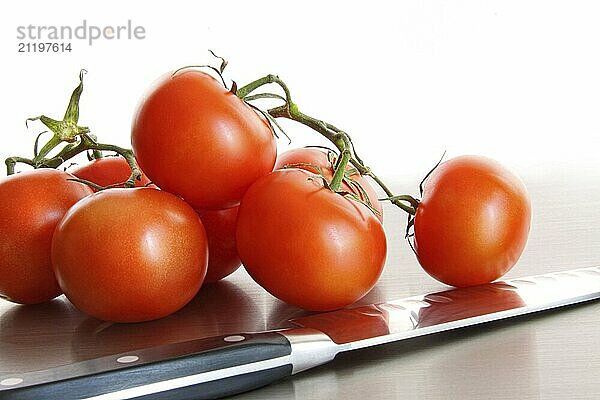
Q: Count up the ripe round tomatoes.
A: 8